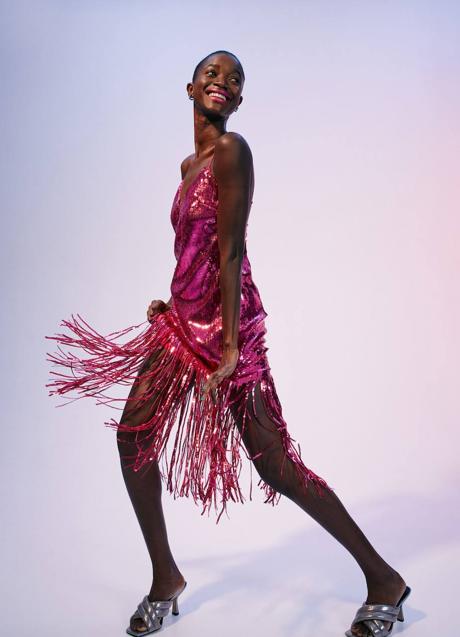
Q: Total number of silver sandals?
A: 2